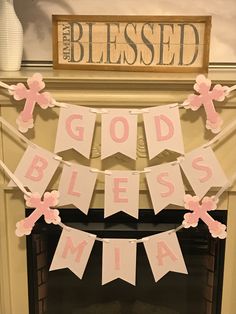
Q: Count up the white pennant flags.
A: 11